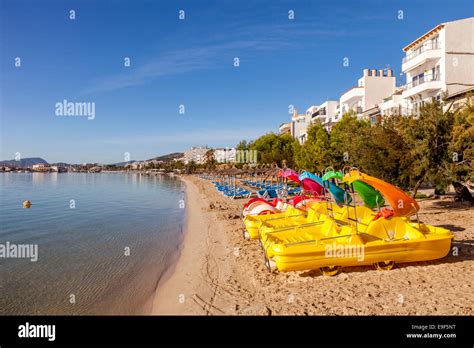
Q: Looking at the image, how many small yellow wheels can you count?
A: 2